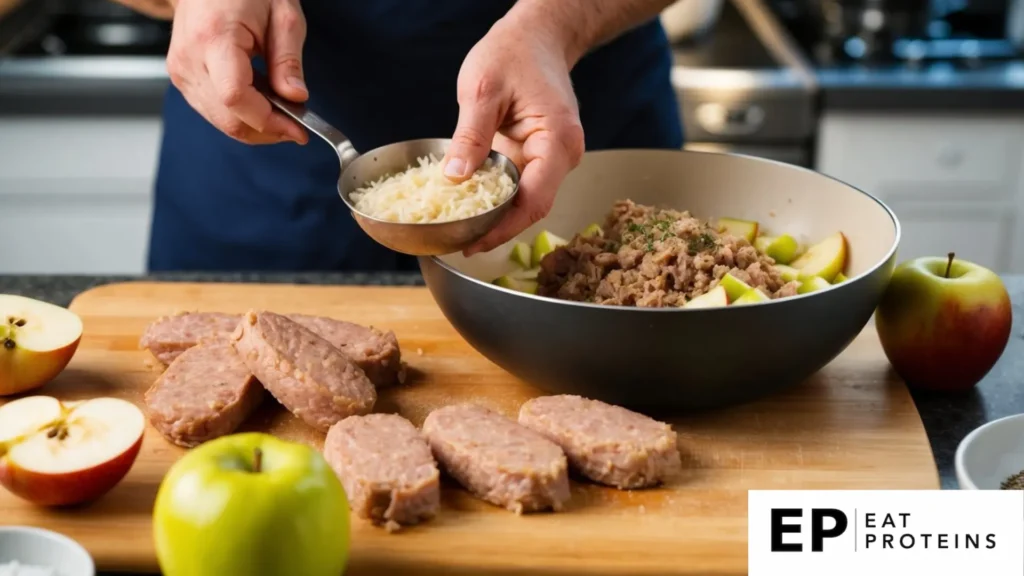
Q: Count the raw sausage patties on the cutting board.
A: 7